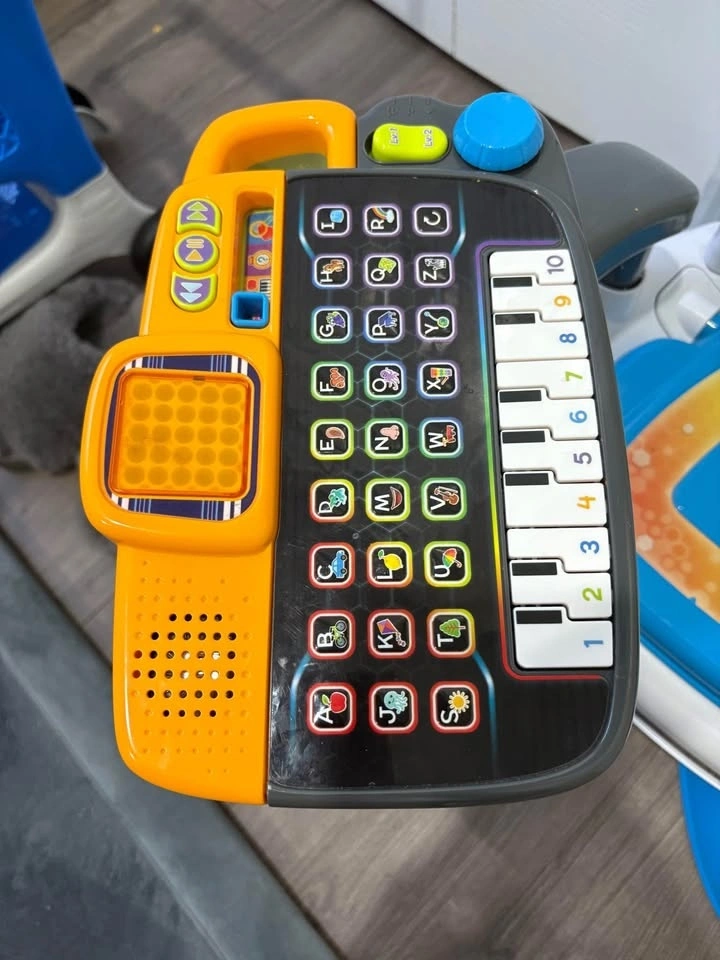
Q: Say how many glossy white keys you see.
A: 10